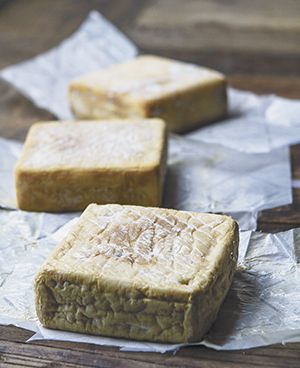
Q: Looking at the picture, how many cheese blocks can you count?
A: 3